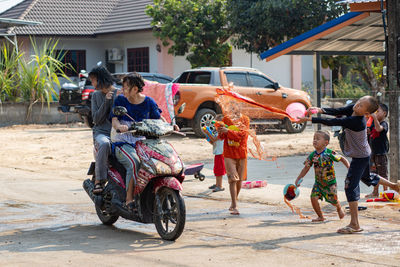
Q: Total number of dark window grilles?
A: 2